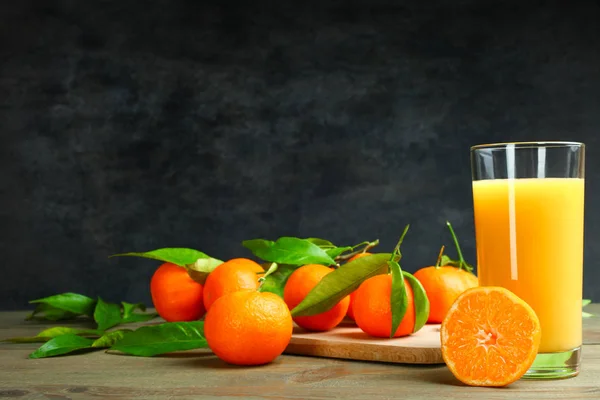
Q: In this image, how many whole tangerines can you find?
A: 7